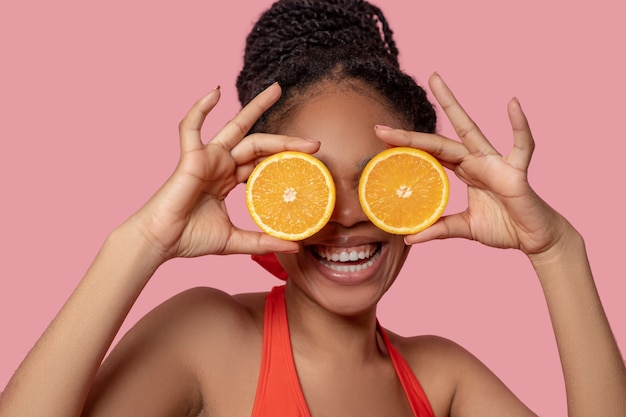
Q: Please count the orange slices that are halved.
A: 2